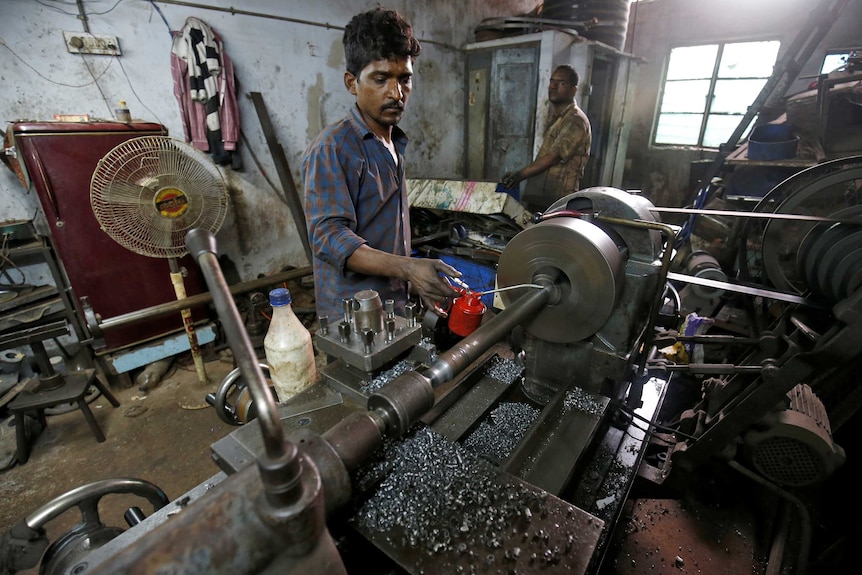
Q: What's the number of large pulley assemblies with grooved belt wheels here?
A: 1